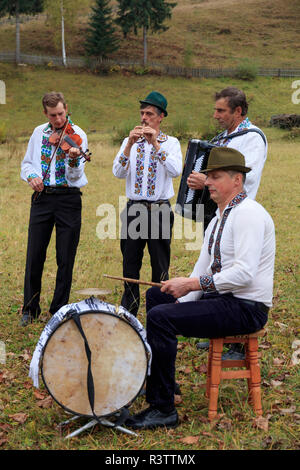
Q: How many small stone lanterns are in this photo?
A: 0